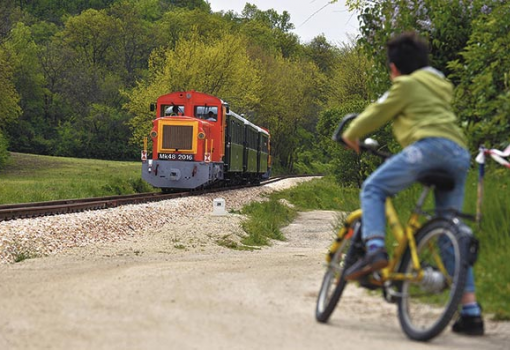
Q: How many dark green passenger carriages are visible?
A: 3